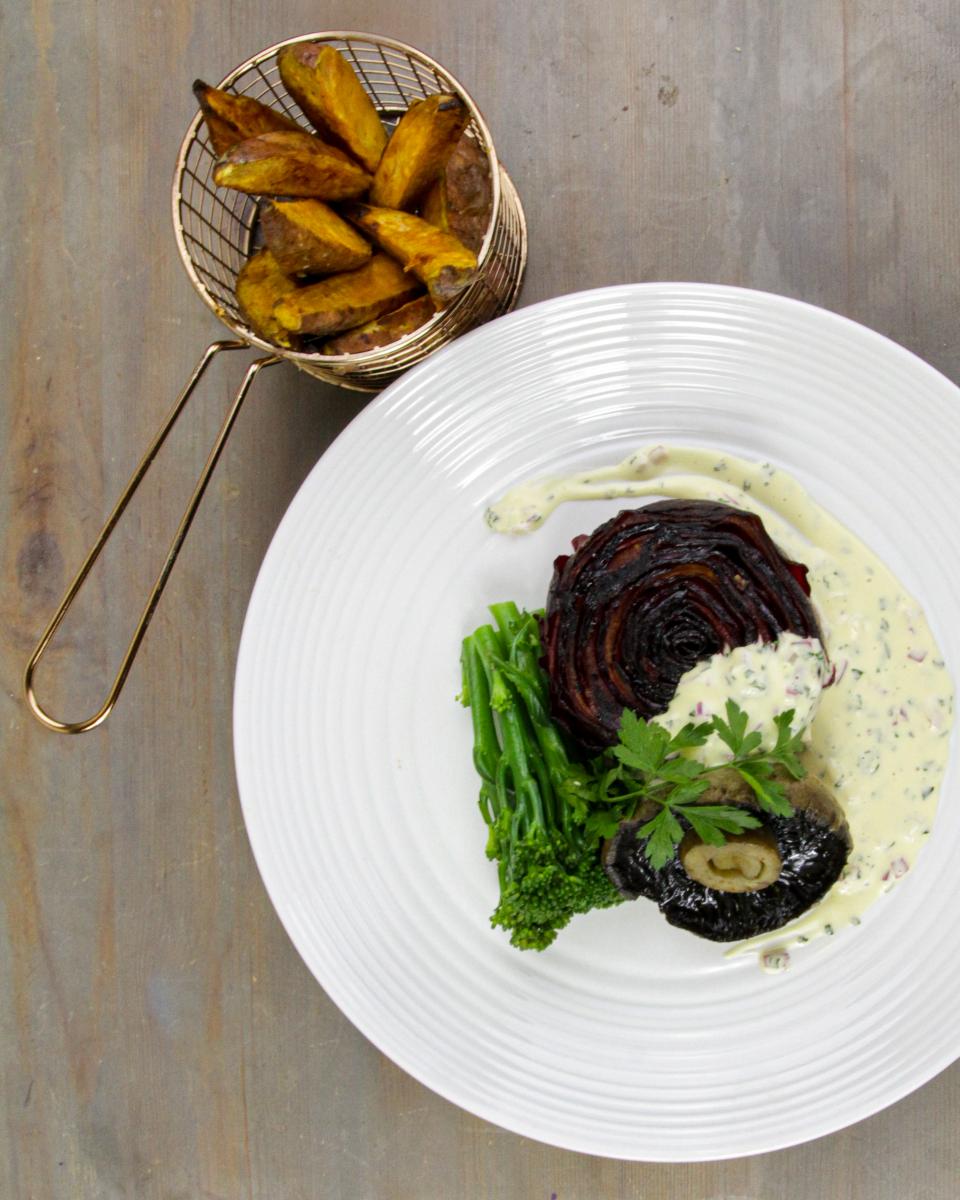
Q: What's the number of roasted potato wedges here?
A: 10